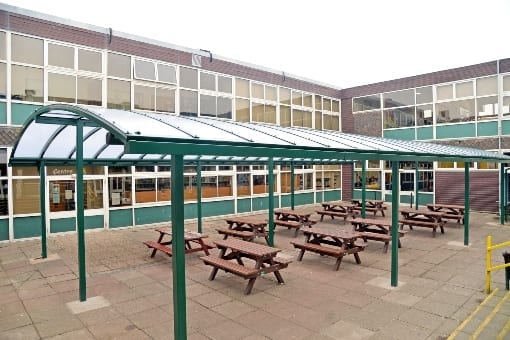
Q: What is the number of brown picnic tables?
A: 10